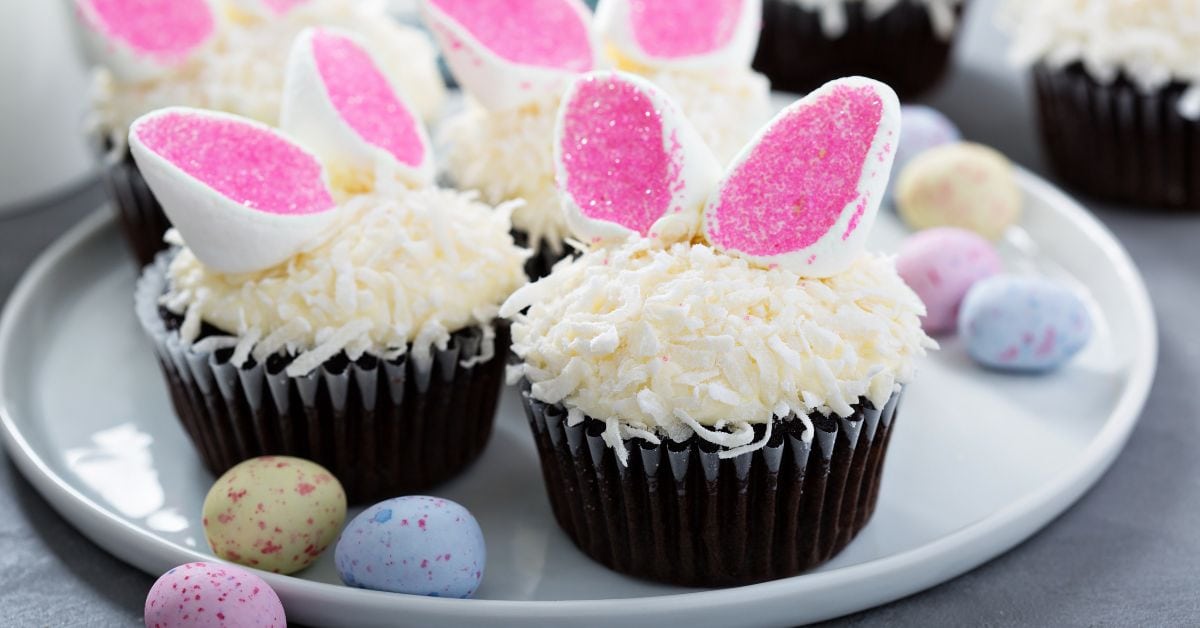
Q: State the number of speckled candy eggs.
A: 7